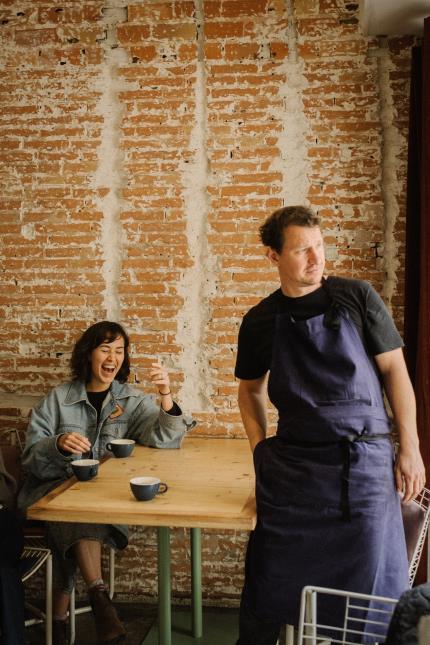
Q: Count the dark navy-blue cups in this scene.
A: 3